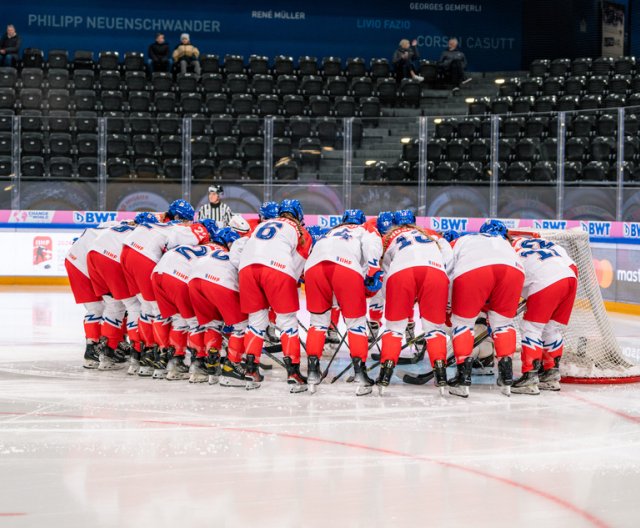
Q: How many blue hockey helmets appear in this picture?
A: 12